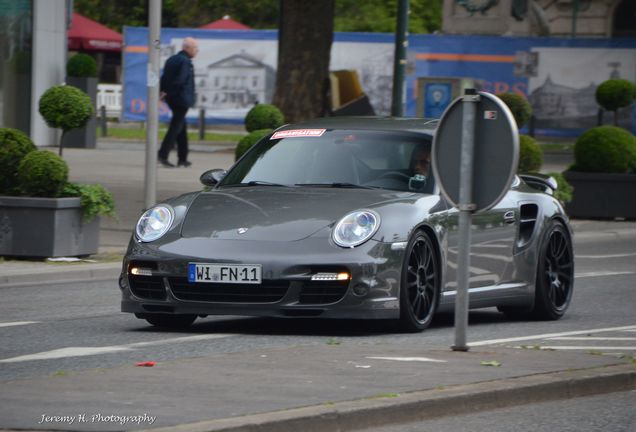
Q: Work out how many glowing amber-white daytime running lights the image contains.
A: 2